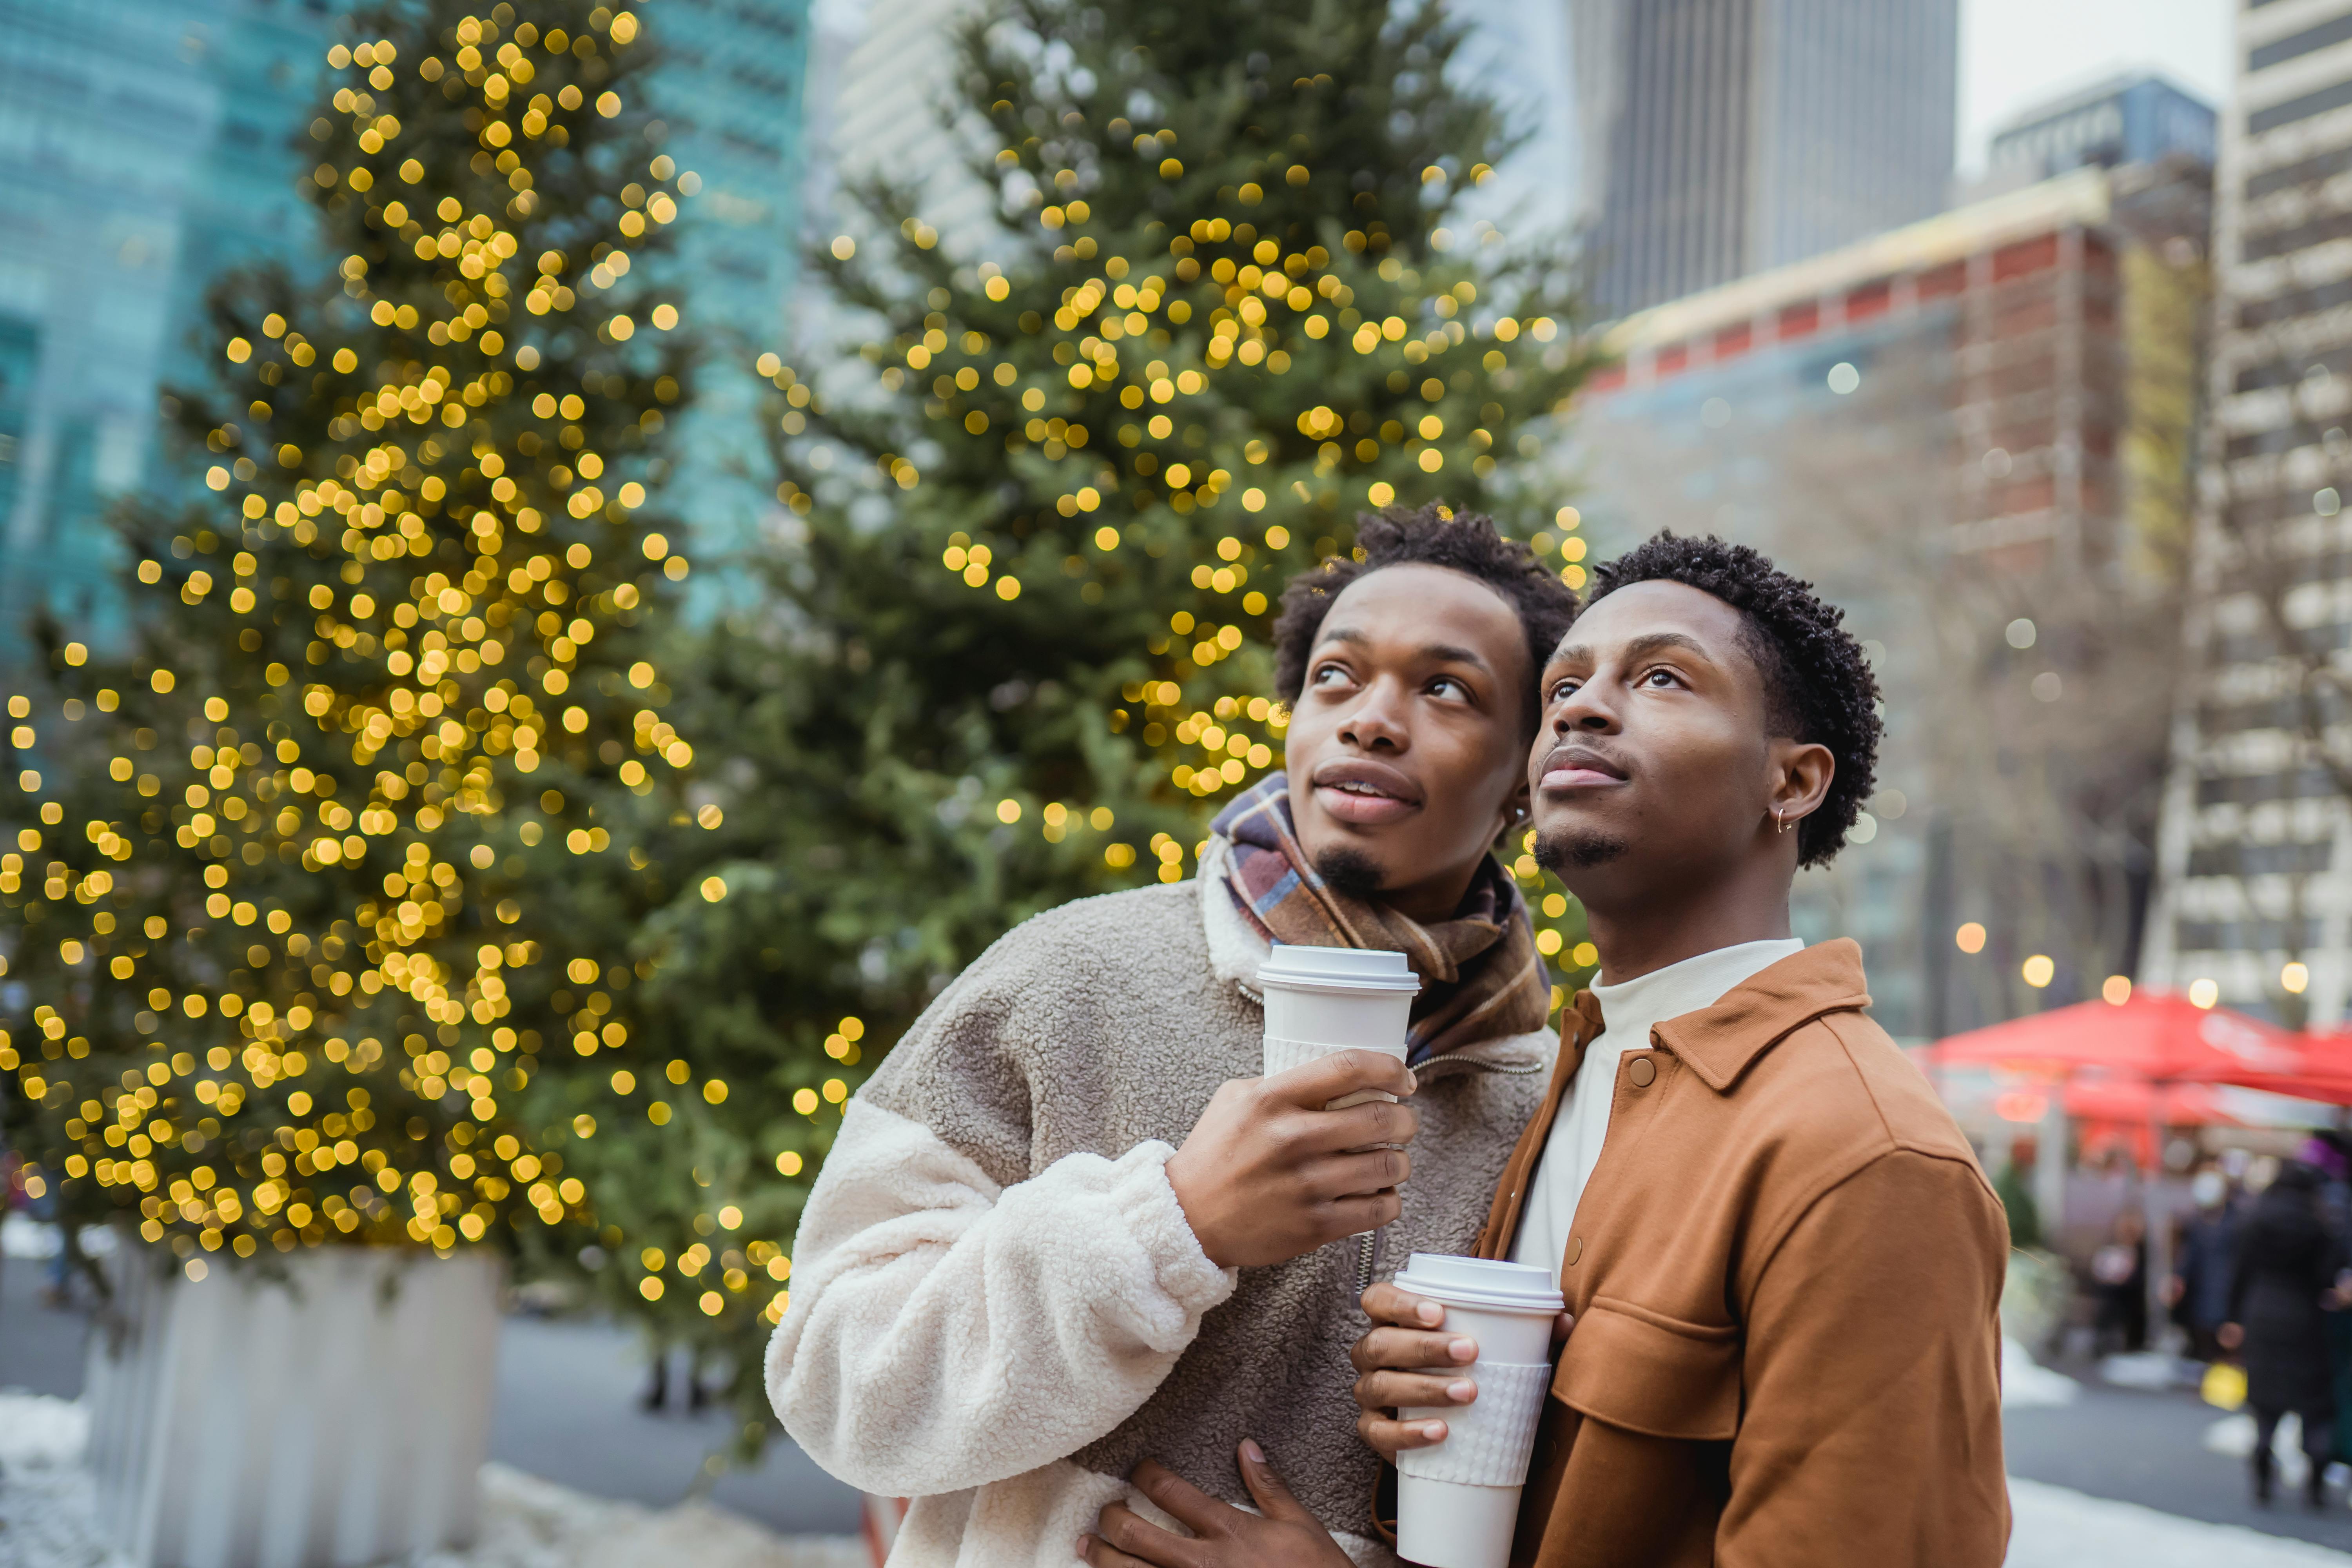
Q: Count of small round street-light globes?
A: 5